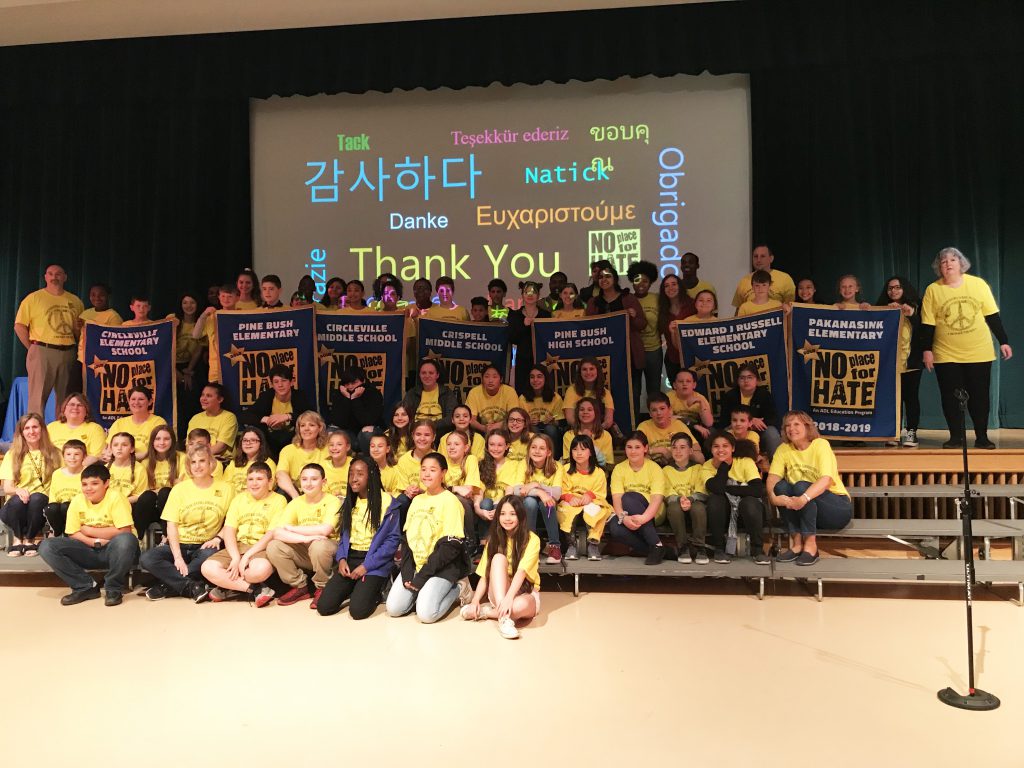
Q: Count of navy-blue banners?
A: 7